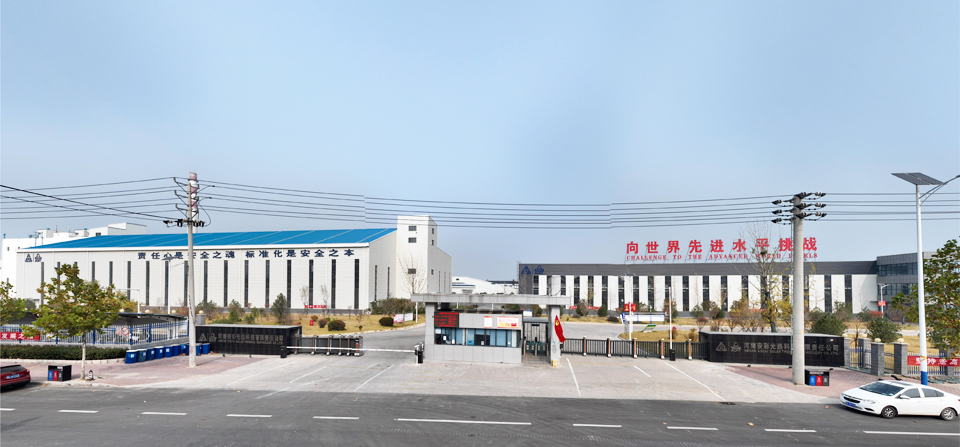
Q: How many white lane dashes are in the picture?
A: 10